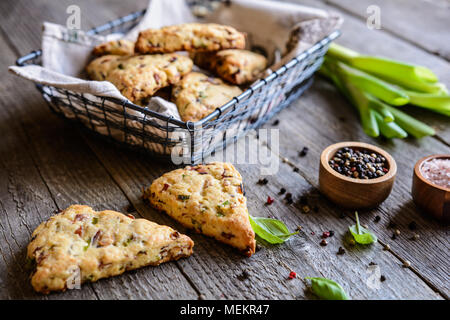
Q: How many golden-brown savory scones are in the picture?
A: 7